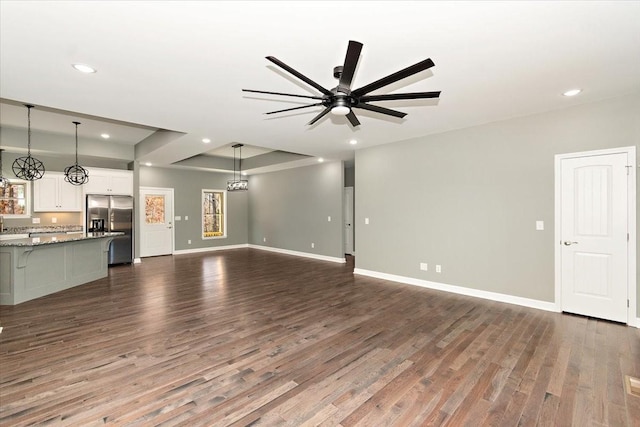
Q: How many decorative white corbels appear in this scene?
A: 2